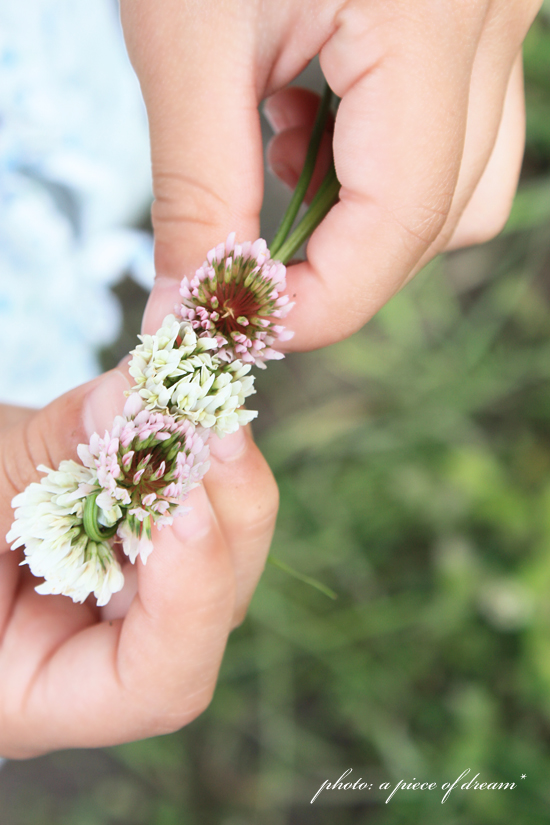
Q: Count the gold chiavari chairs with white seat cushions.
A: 0